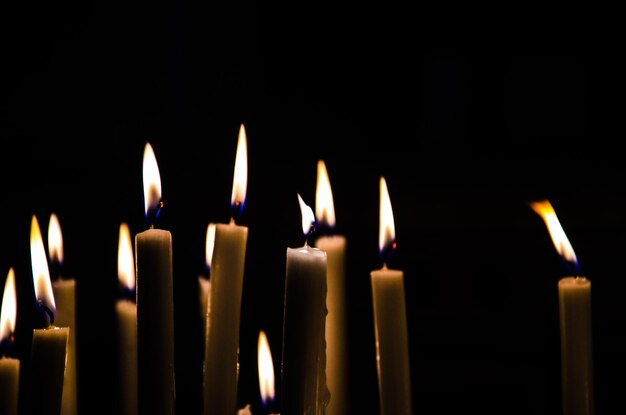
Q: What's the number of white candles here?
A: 12